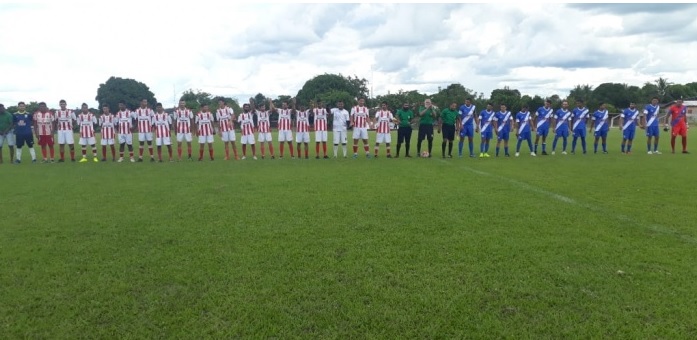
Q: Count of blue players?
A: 10